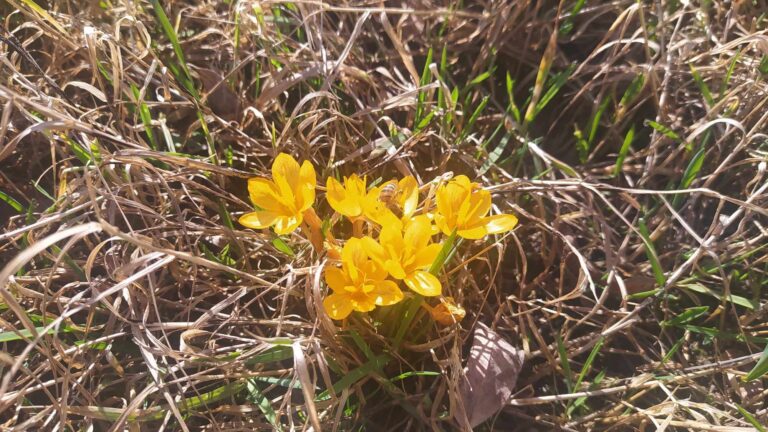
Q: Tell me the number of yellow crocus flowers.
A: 6